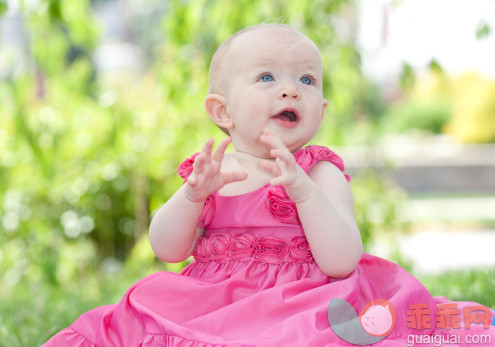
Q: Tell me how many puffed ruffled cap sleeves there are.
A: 2